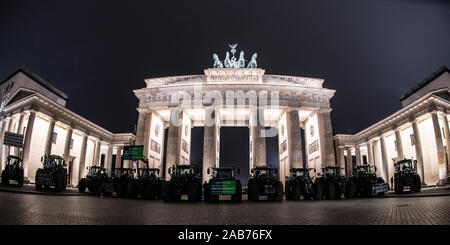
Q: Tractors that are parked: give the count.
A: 12